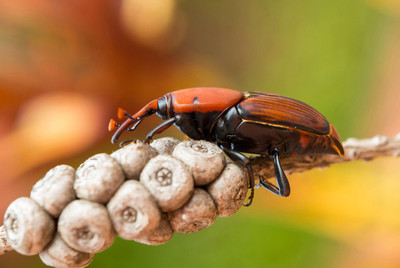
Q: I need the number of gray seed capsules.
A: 13